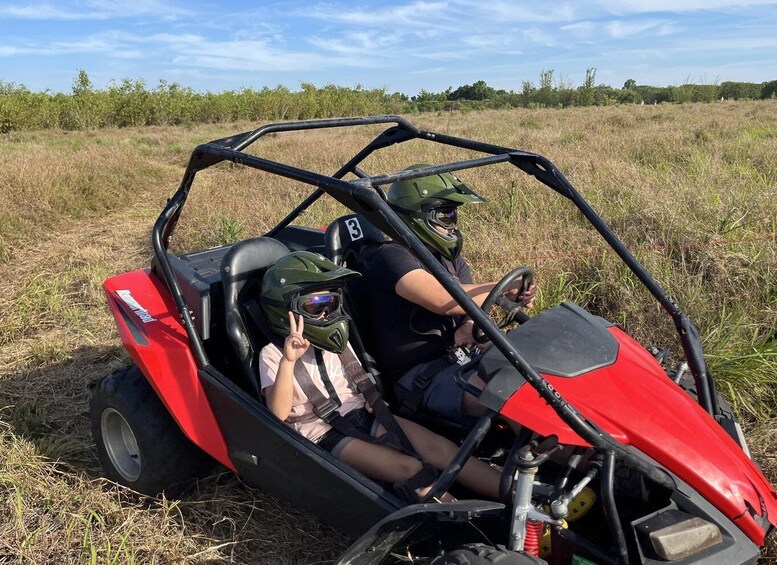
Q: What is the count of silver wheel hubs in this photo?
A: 1